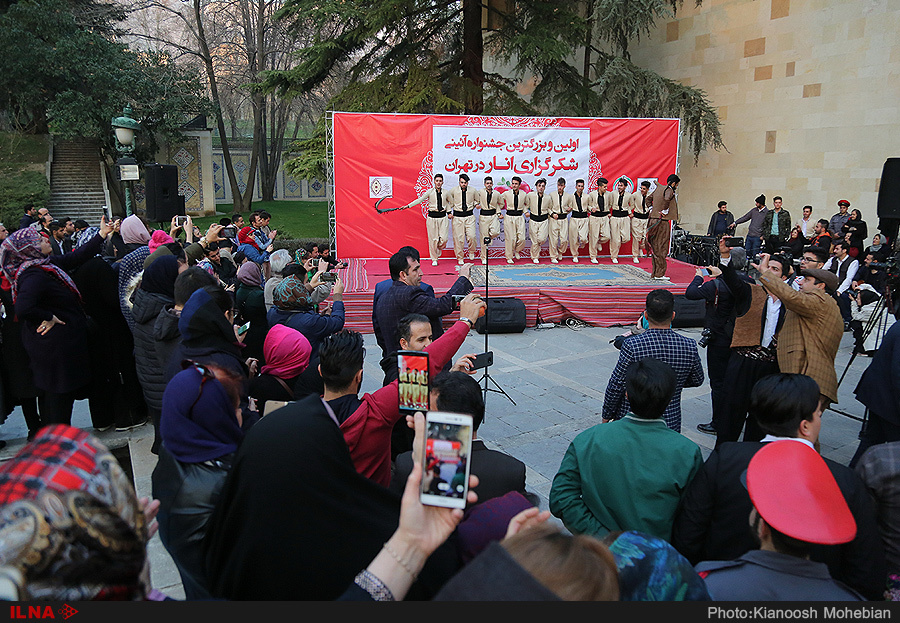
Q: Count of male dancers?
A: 11